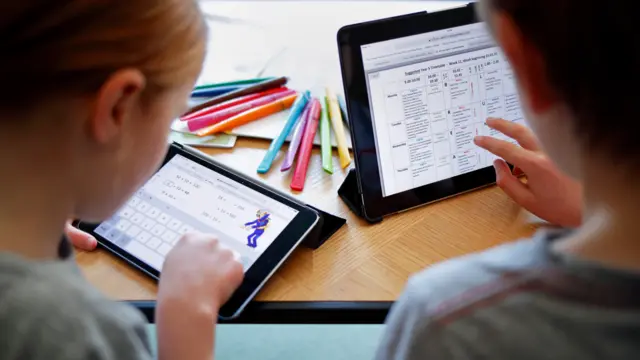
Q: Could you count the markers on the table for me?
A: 12